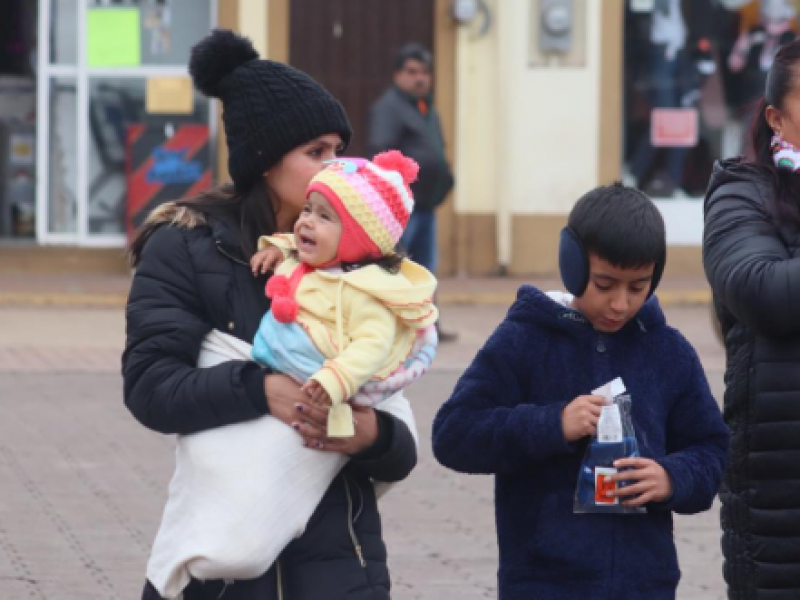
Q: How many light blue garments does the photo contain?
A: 1